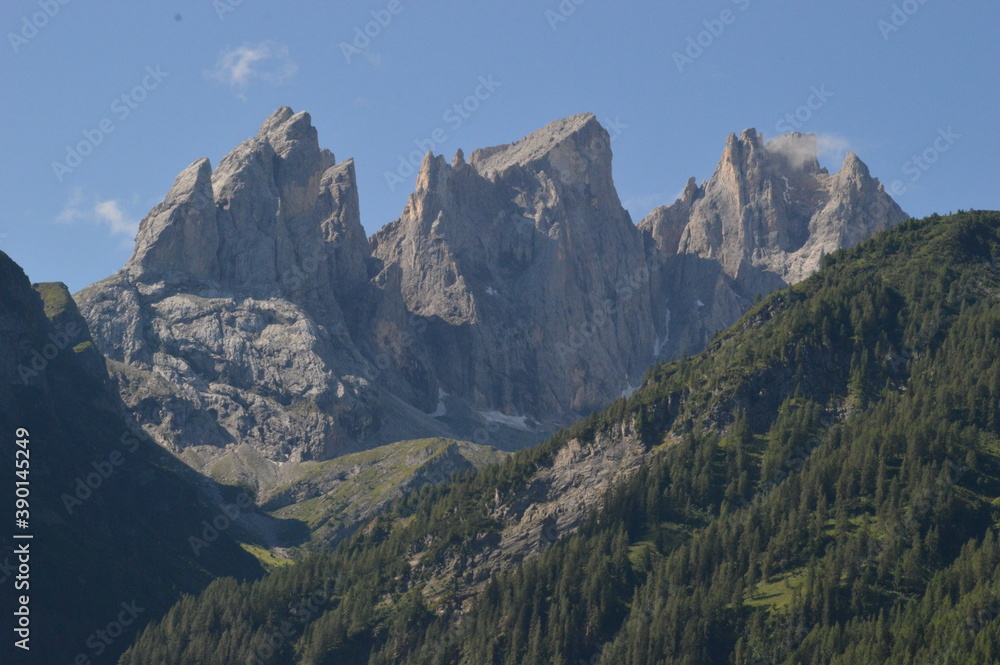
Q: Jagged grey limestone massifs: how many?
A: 3